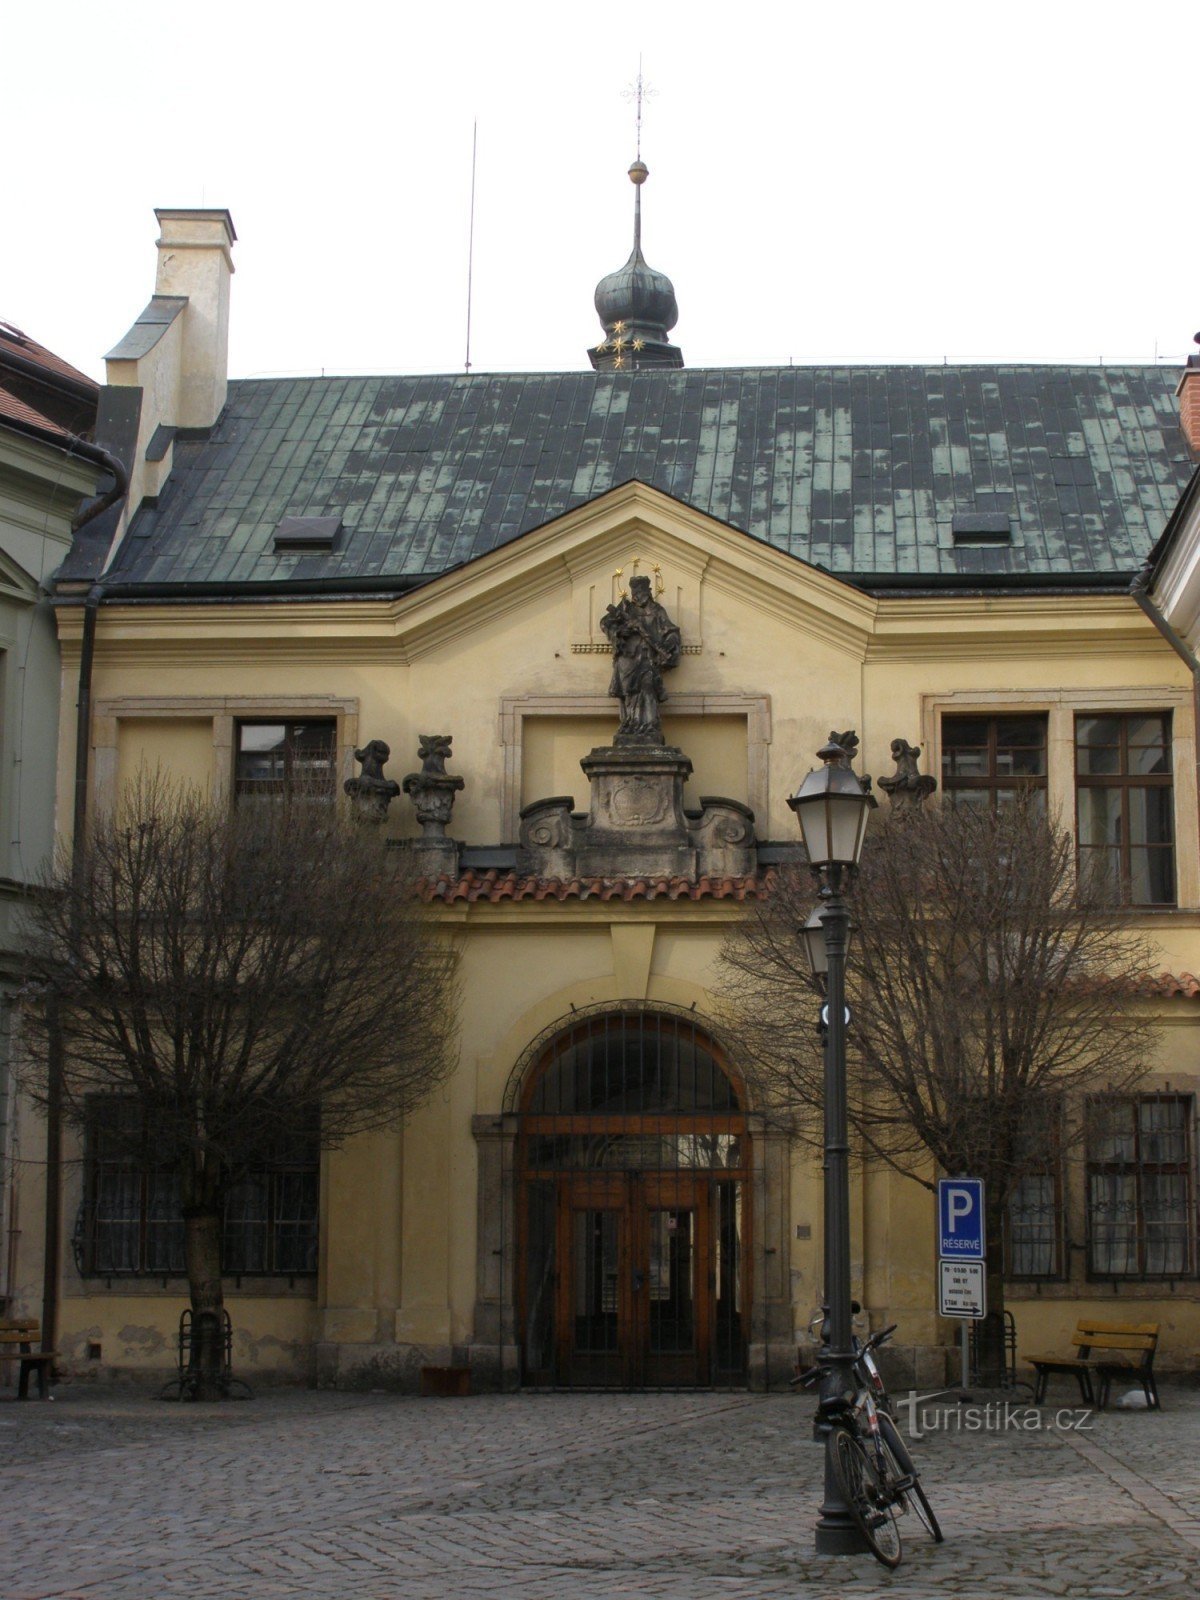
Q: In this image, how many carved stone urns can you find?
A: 4